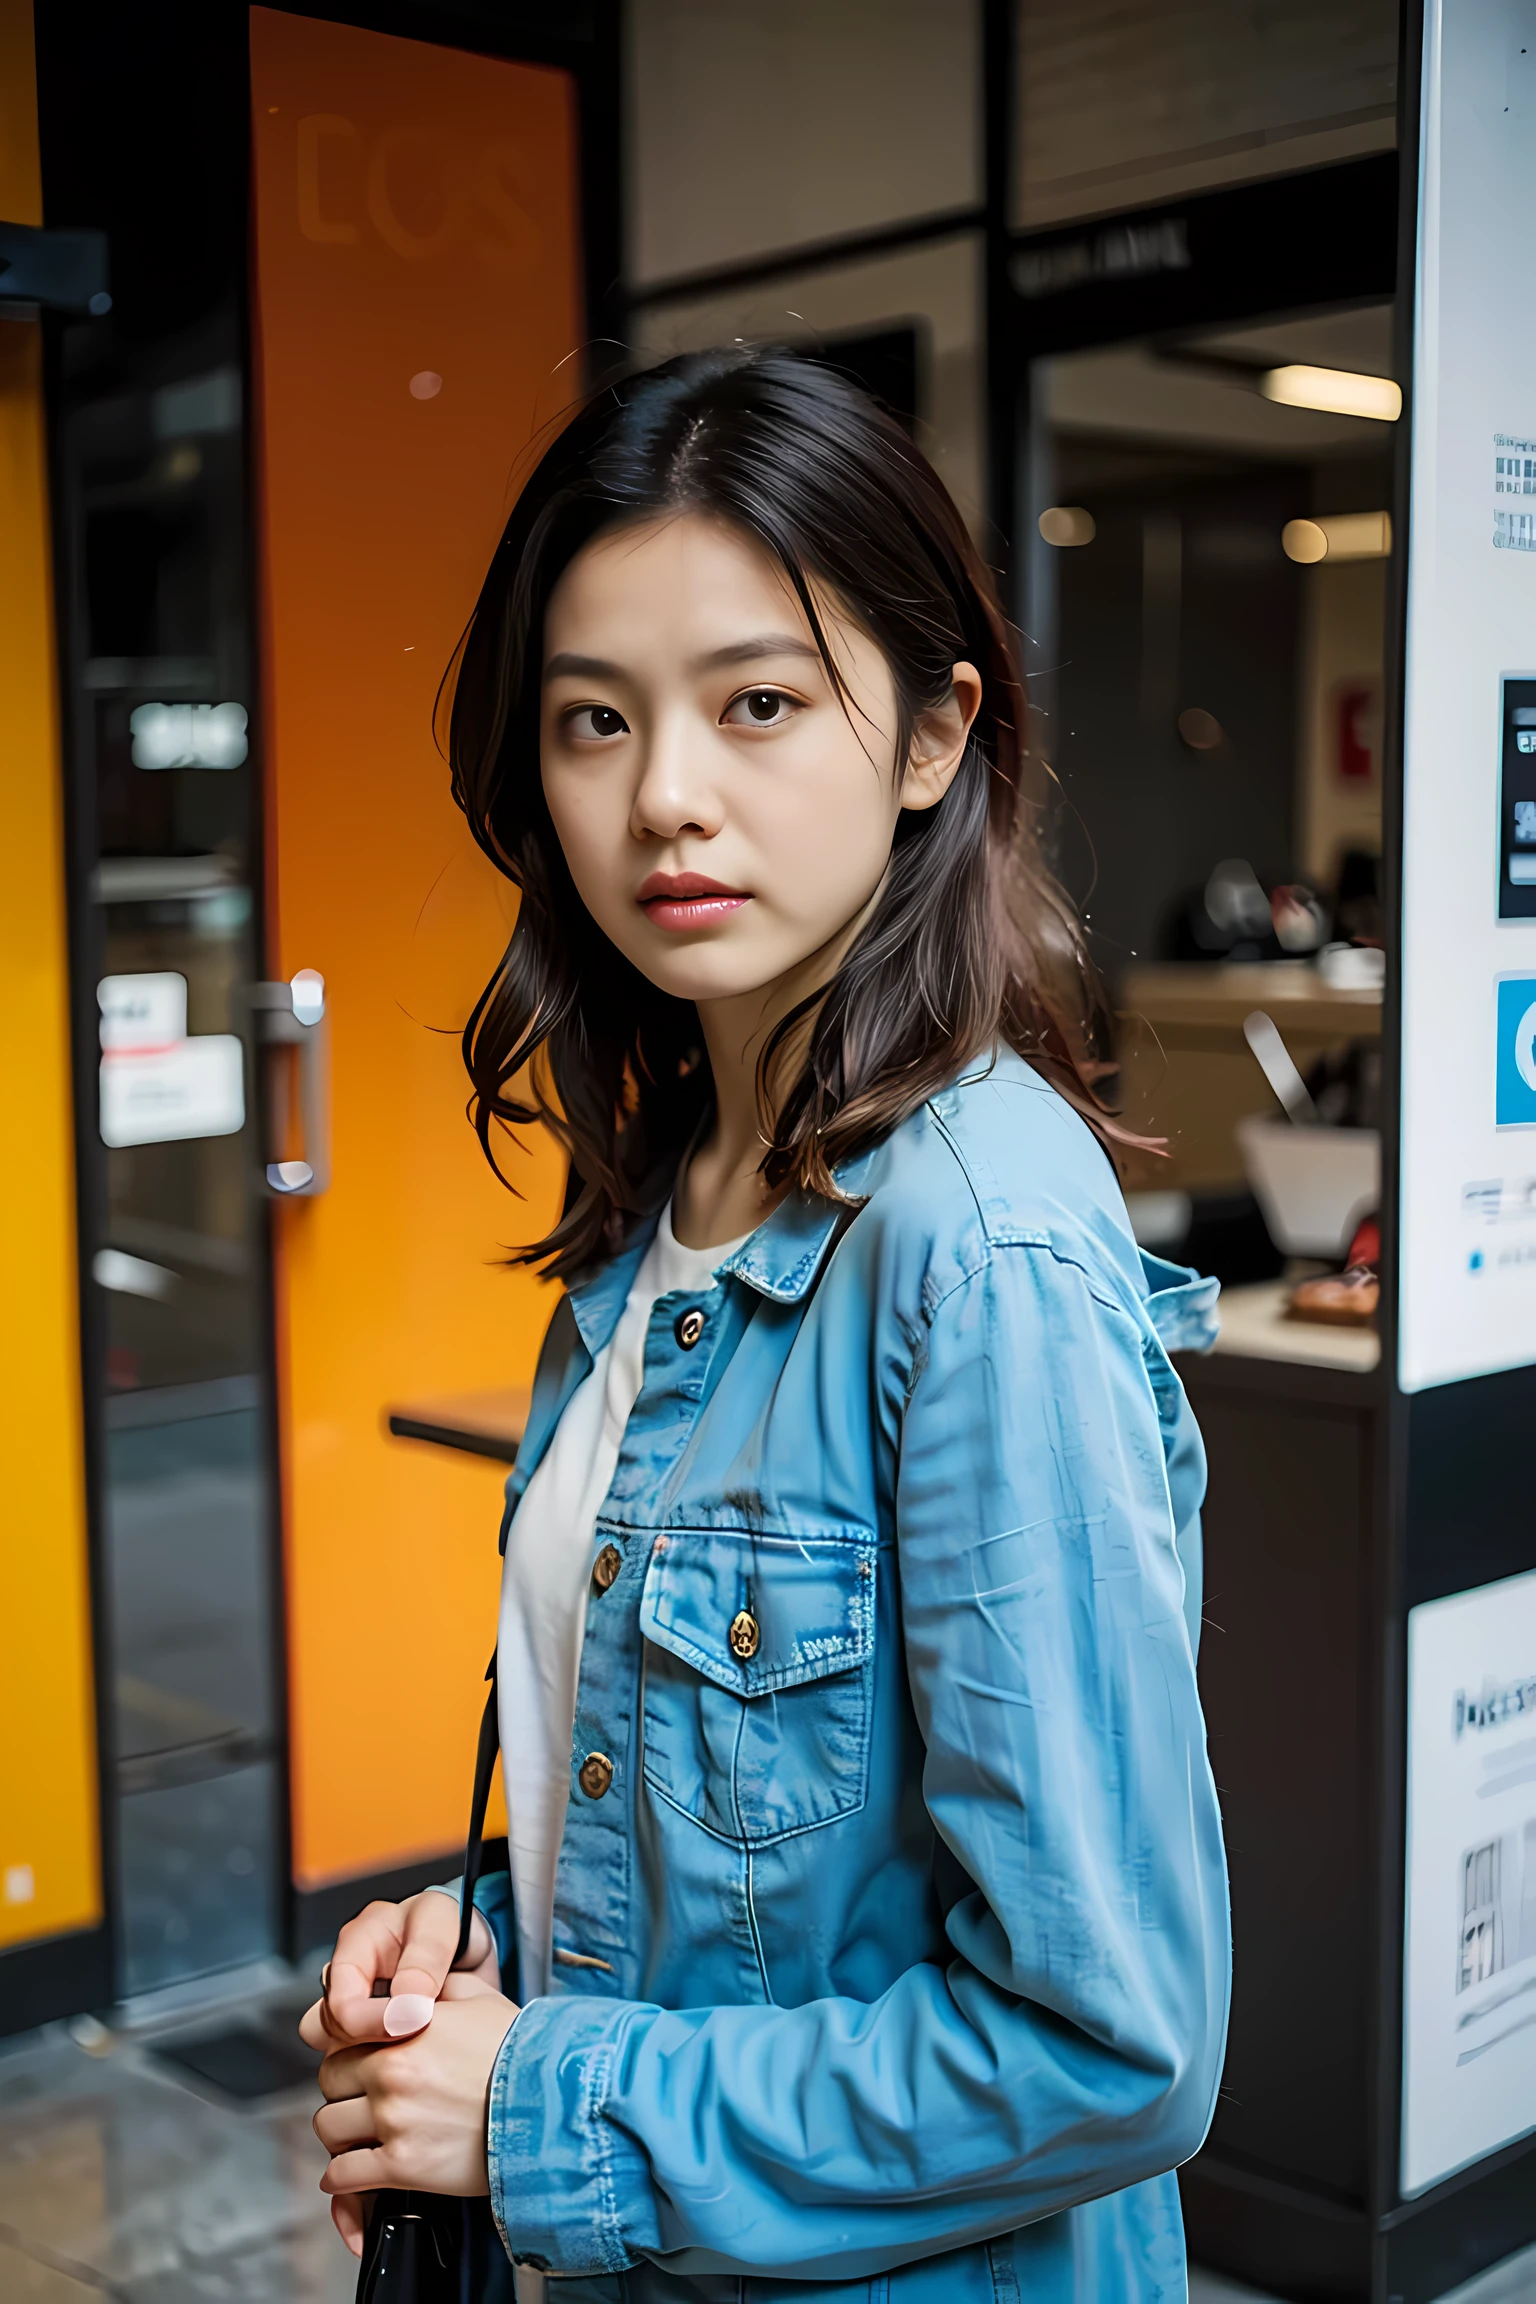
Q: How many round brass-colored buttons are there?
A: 4